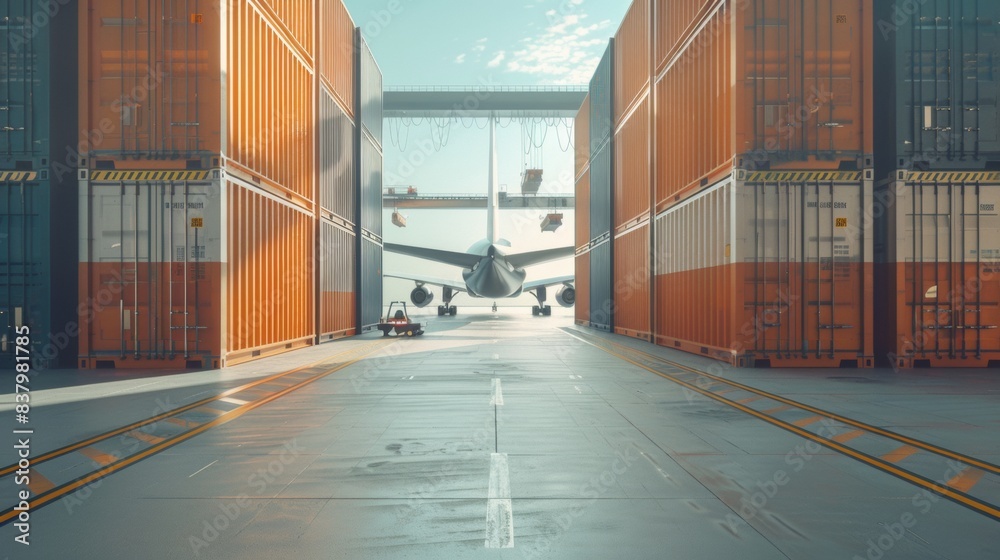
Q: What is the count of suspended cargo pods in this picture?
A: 3